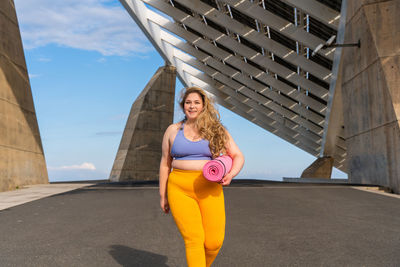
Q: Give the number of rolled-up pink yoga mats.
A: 1